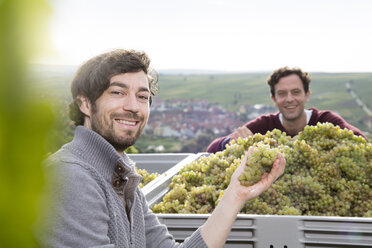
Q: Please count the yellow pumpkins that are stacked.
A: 0